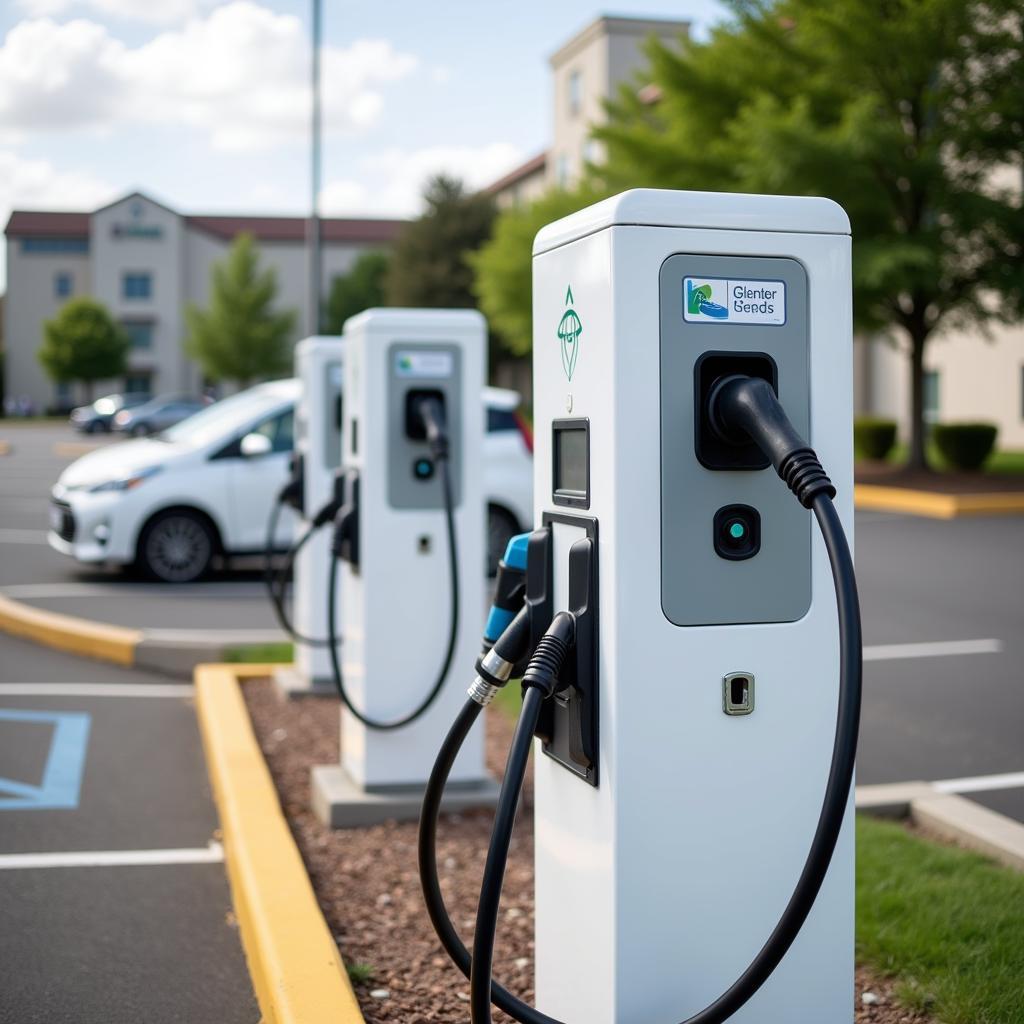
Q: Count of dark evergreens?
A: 1